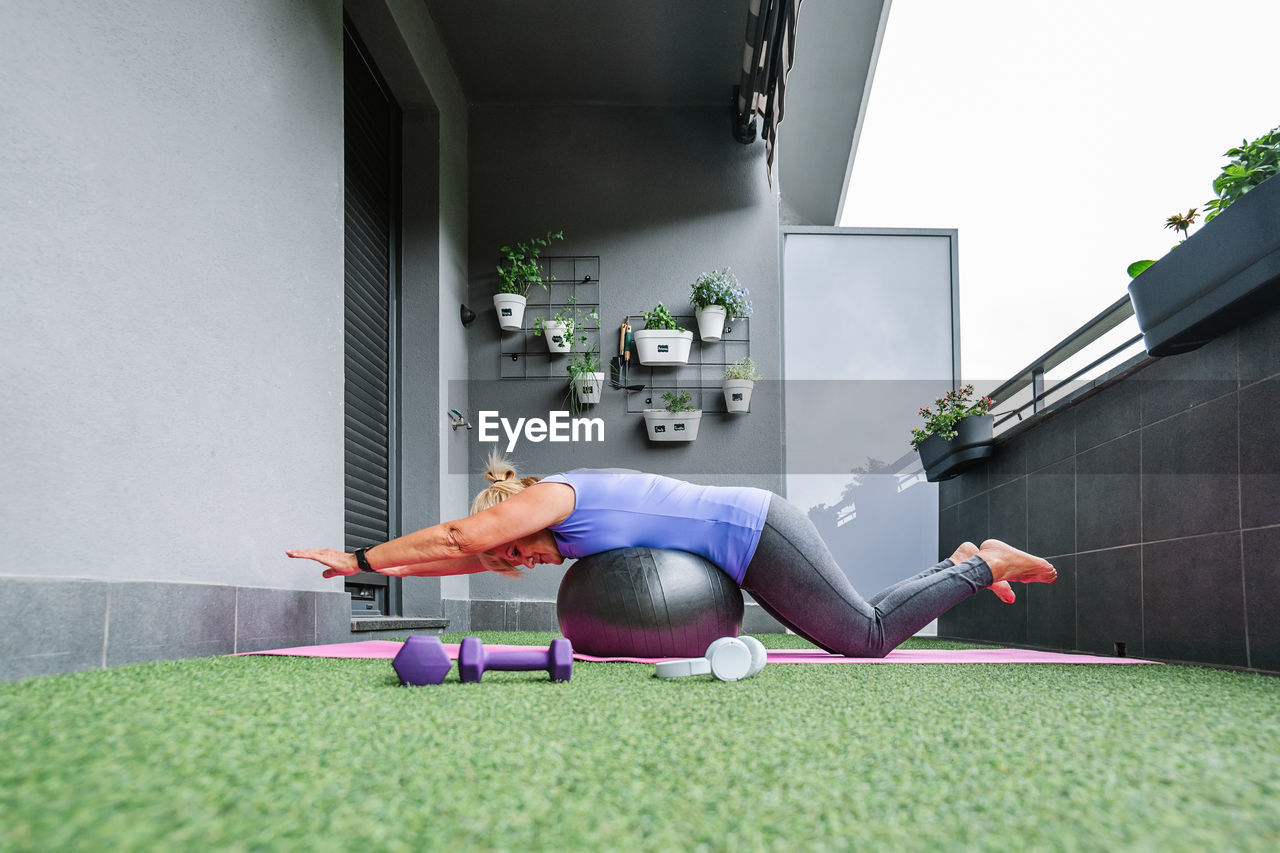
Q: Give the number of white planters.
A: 7